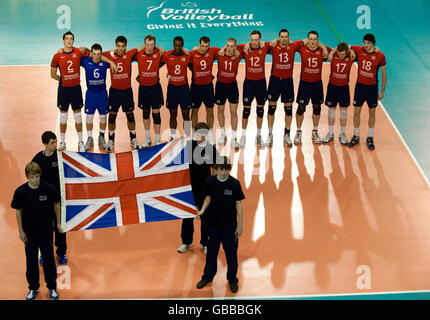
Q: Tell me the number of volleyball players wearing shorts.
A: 12